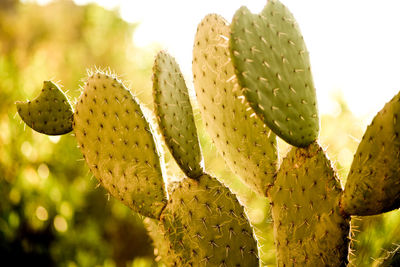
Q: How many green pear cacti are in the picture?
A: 8